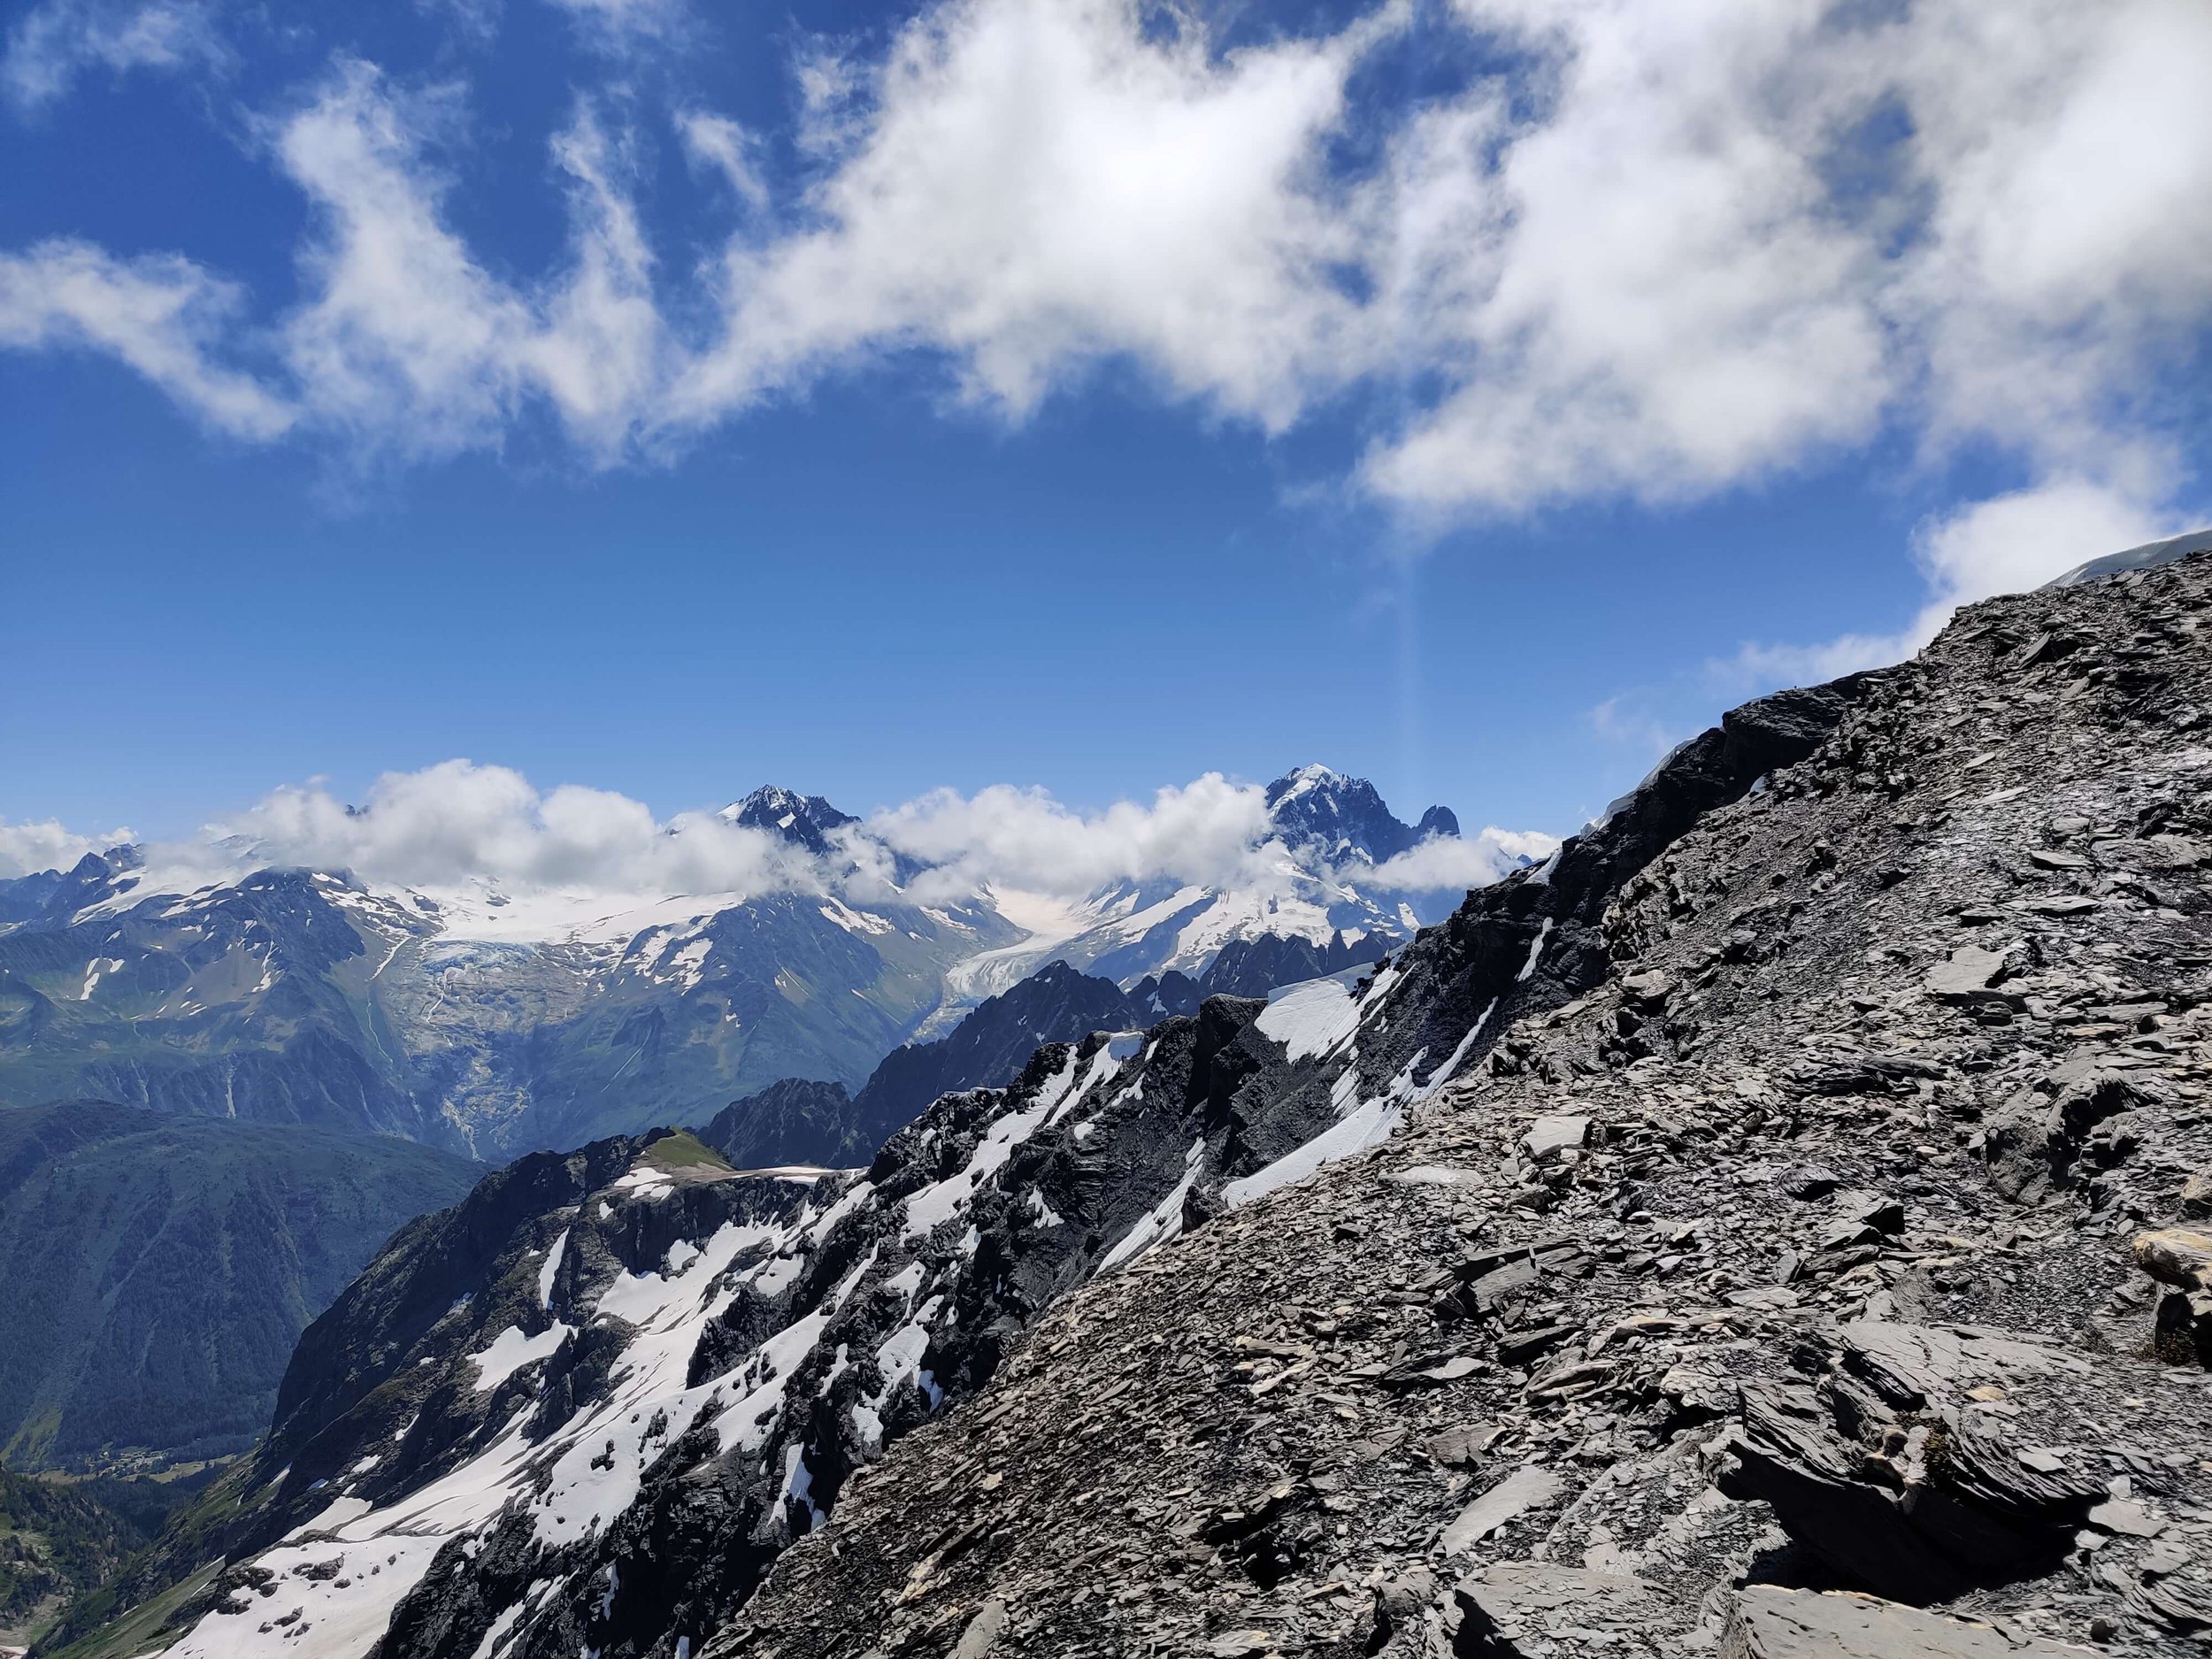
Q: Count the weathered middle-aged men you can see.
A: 0